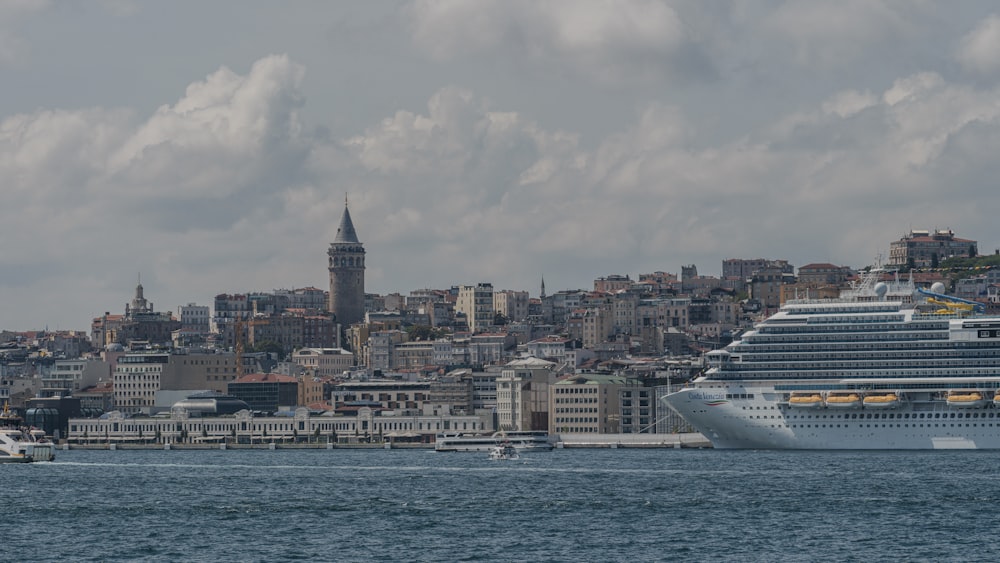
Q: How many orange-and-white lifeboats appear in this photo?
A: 5